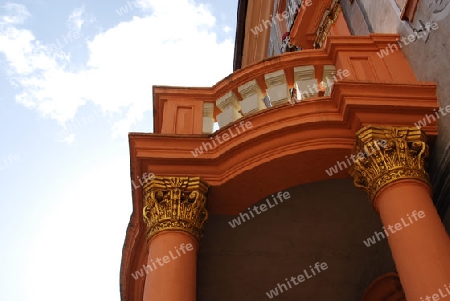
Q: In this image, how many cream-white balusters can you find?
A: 6